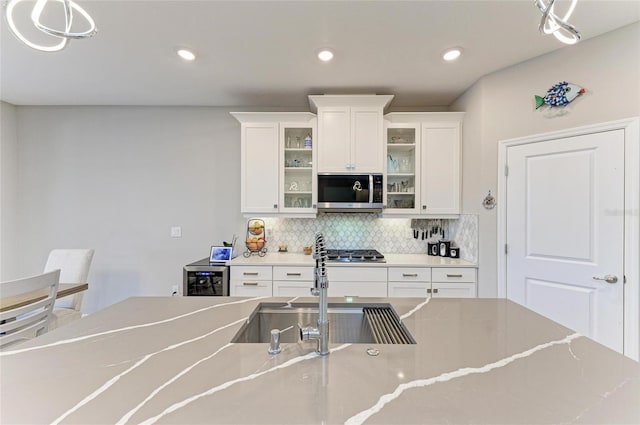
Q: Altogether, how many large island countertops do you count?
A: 1